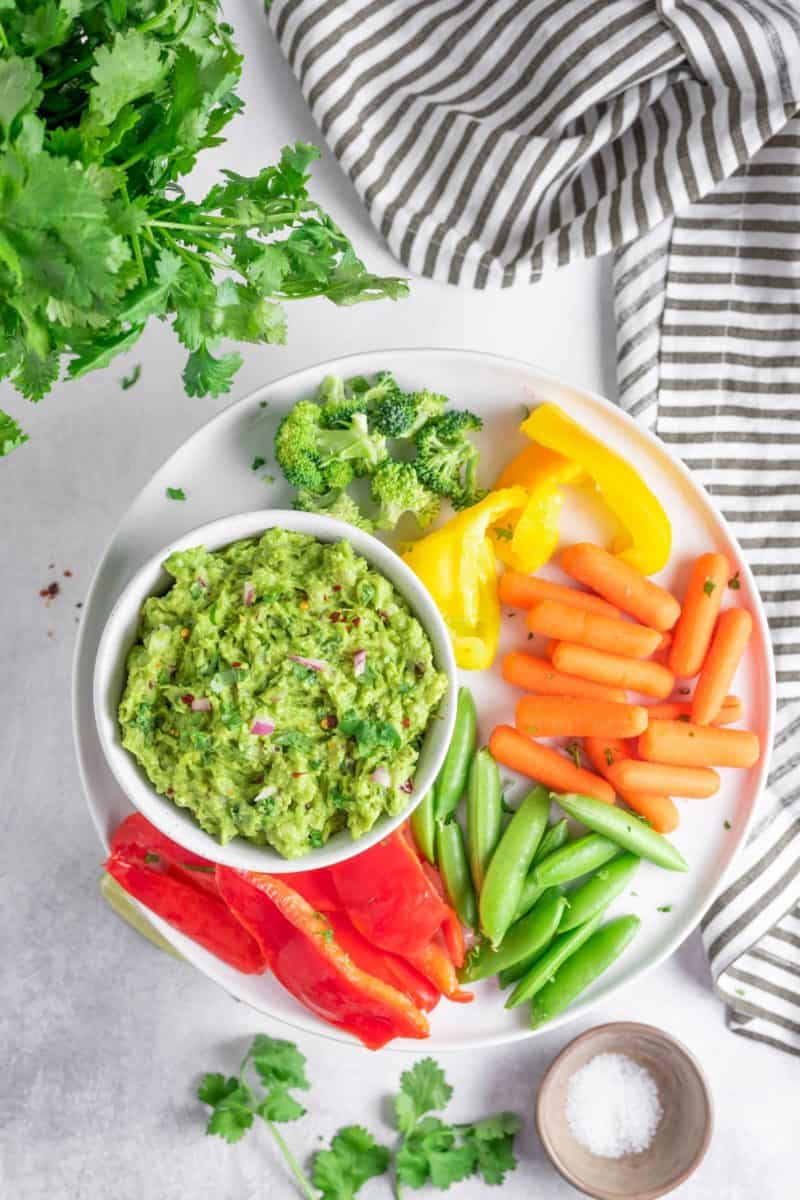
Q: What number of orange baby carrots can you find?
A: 14